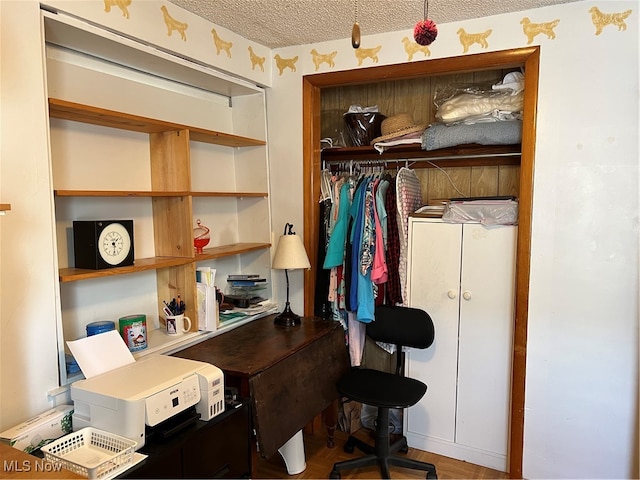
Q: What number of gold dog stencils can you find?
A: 11